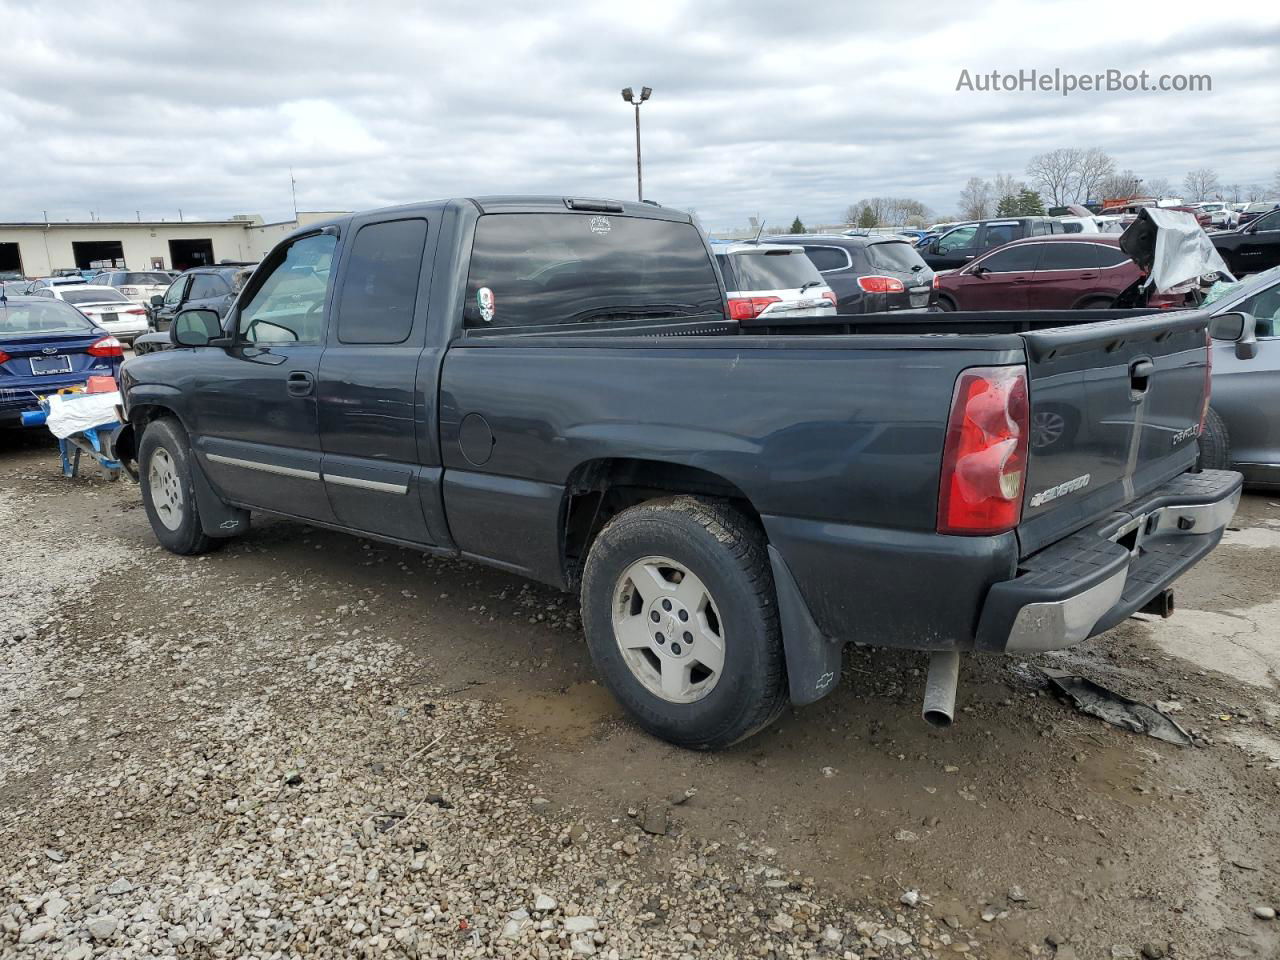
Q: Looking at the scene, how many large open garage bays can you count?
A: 3